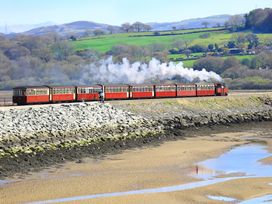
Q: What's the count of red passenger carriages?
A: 8